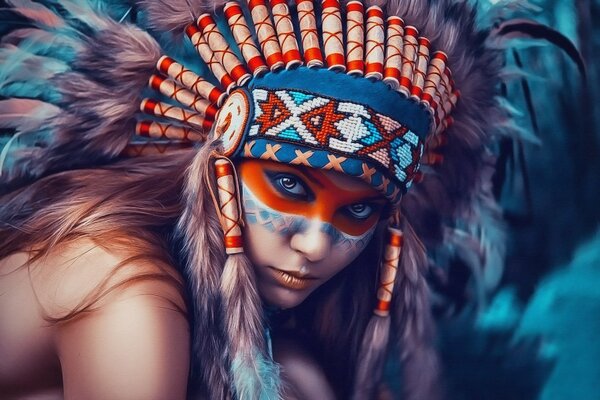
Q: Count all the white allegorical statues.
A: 0